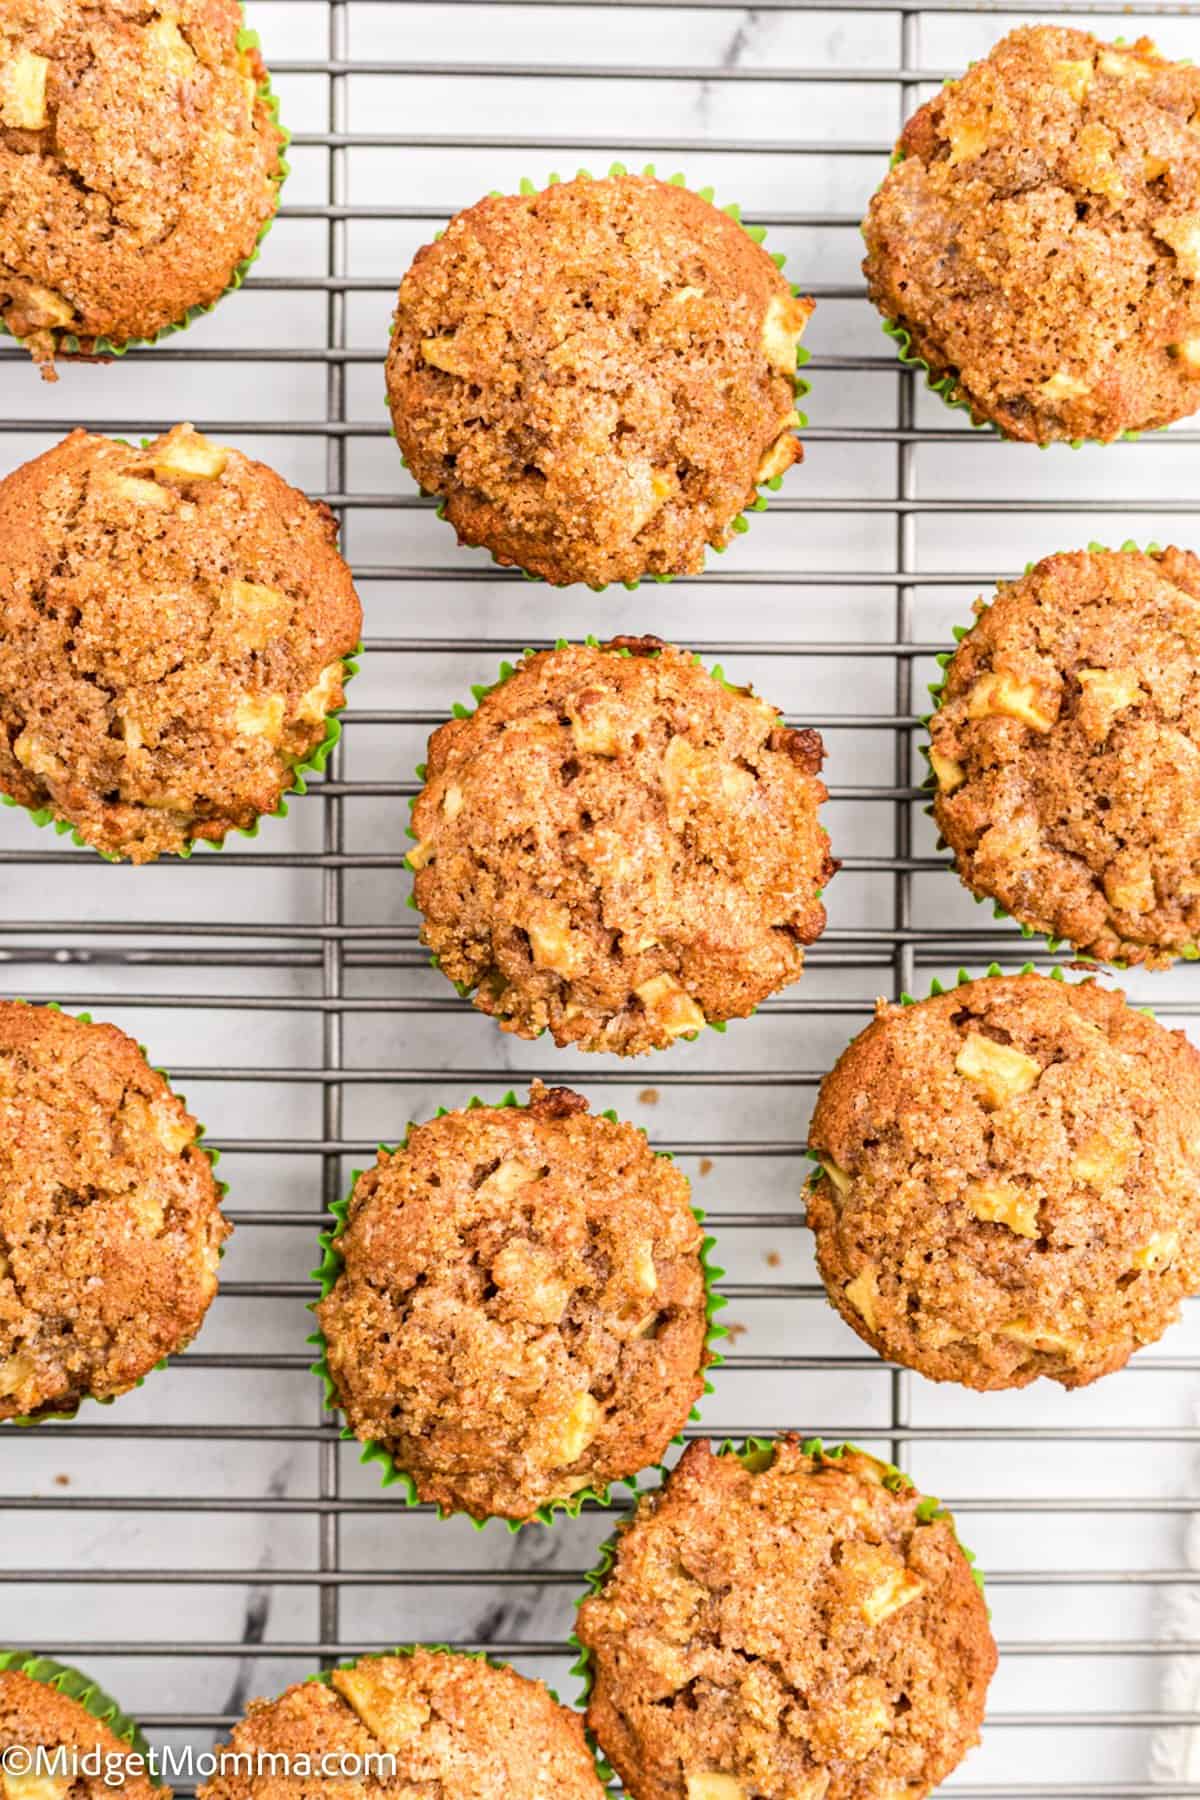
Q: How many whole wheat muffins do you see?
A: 12